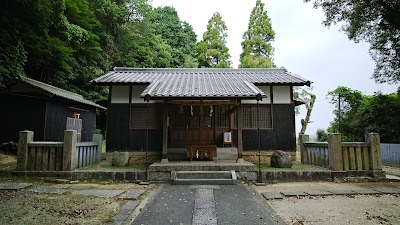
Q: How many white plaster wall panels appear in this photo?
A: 4